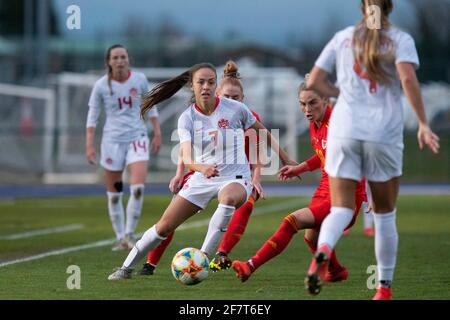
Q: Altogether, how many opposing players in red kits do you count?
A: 2